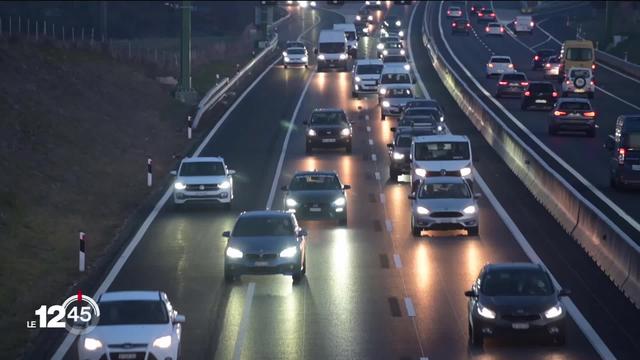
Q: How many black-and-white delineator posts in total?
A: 3